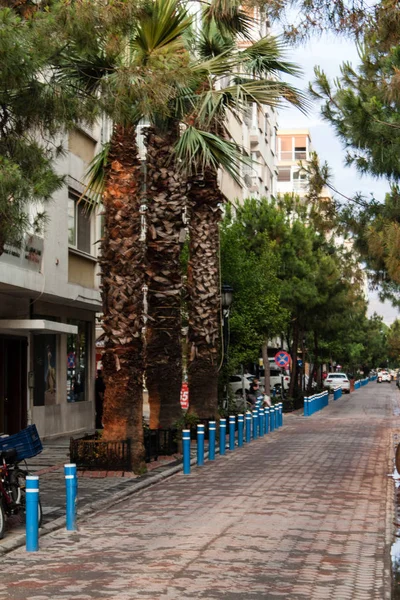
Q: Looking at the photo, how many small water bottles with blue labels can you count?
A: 0